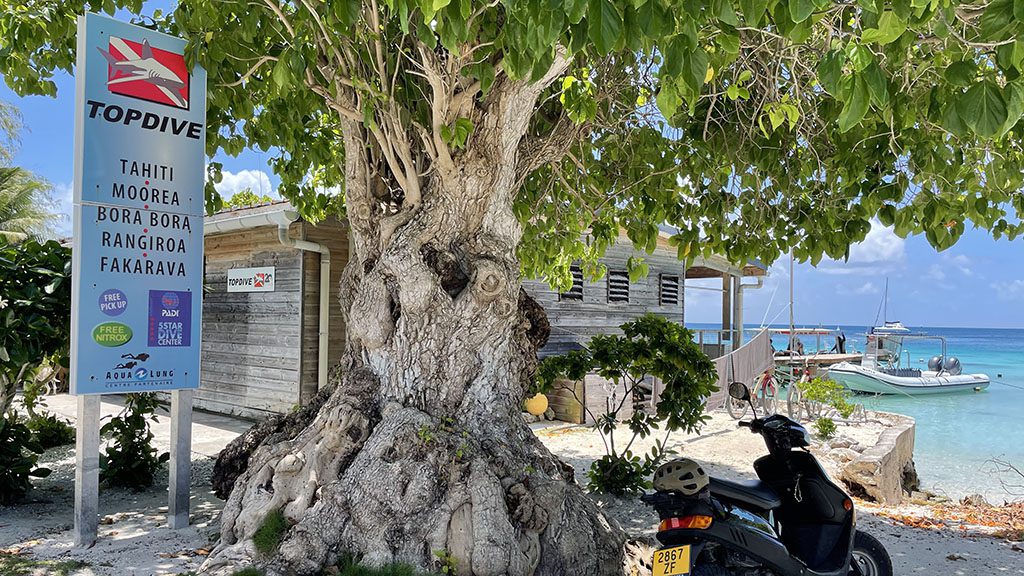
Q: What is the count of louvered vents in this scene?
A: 3